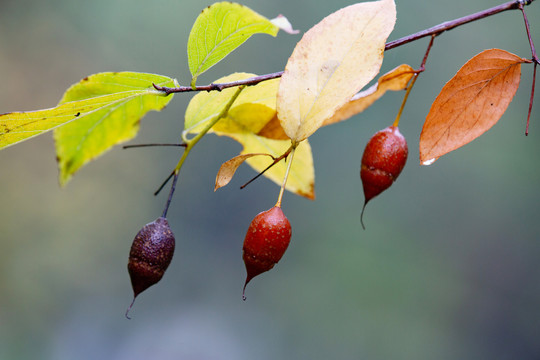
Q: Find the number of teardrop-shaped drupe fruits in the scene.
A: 3